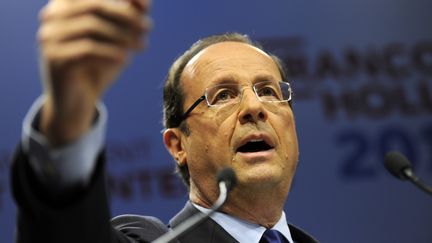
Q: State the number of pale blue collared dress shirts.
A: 1